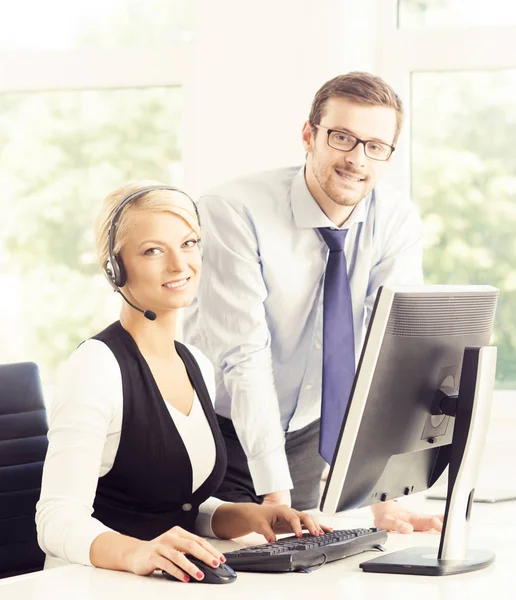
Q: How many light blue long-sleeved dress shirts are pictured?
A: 1